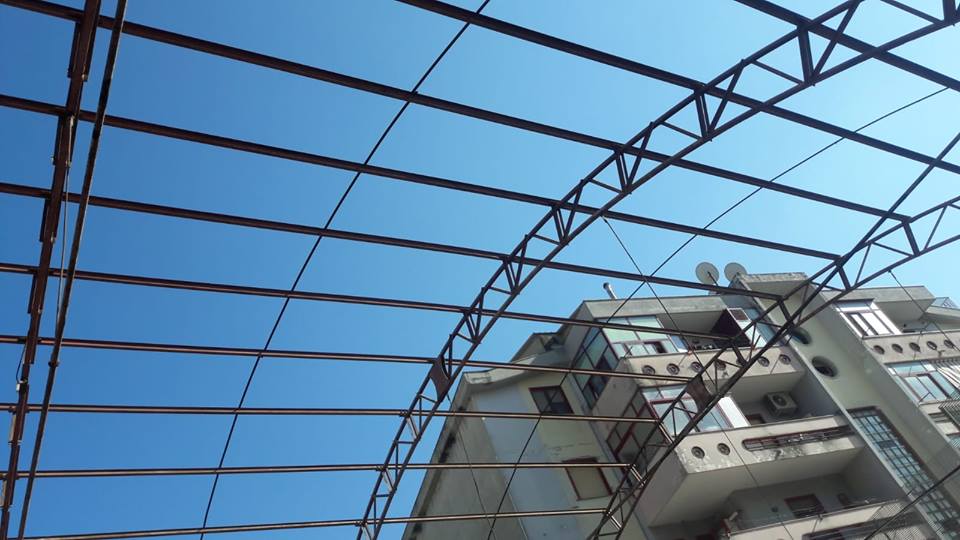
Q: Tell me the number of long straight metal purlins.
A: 10